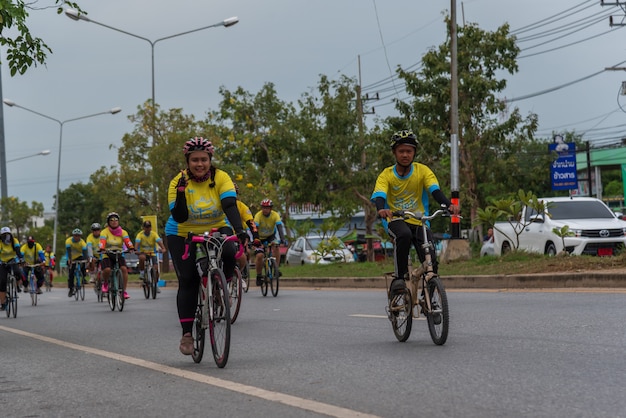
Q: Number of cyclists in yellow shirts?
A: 11